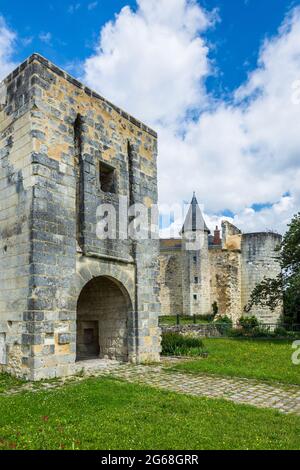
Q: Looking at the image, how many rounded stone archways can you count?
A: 1